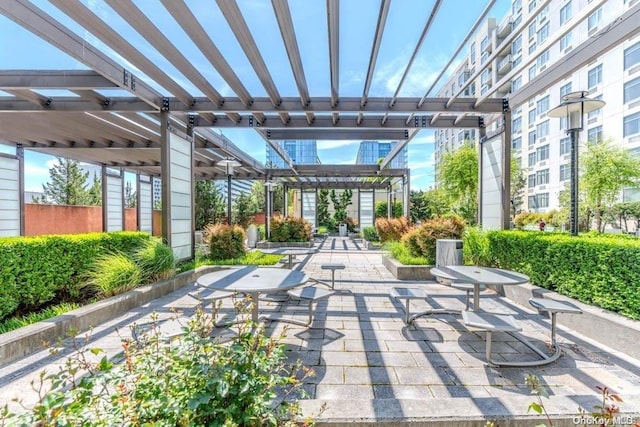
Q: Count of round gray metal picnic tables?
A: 3